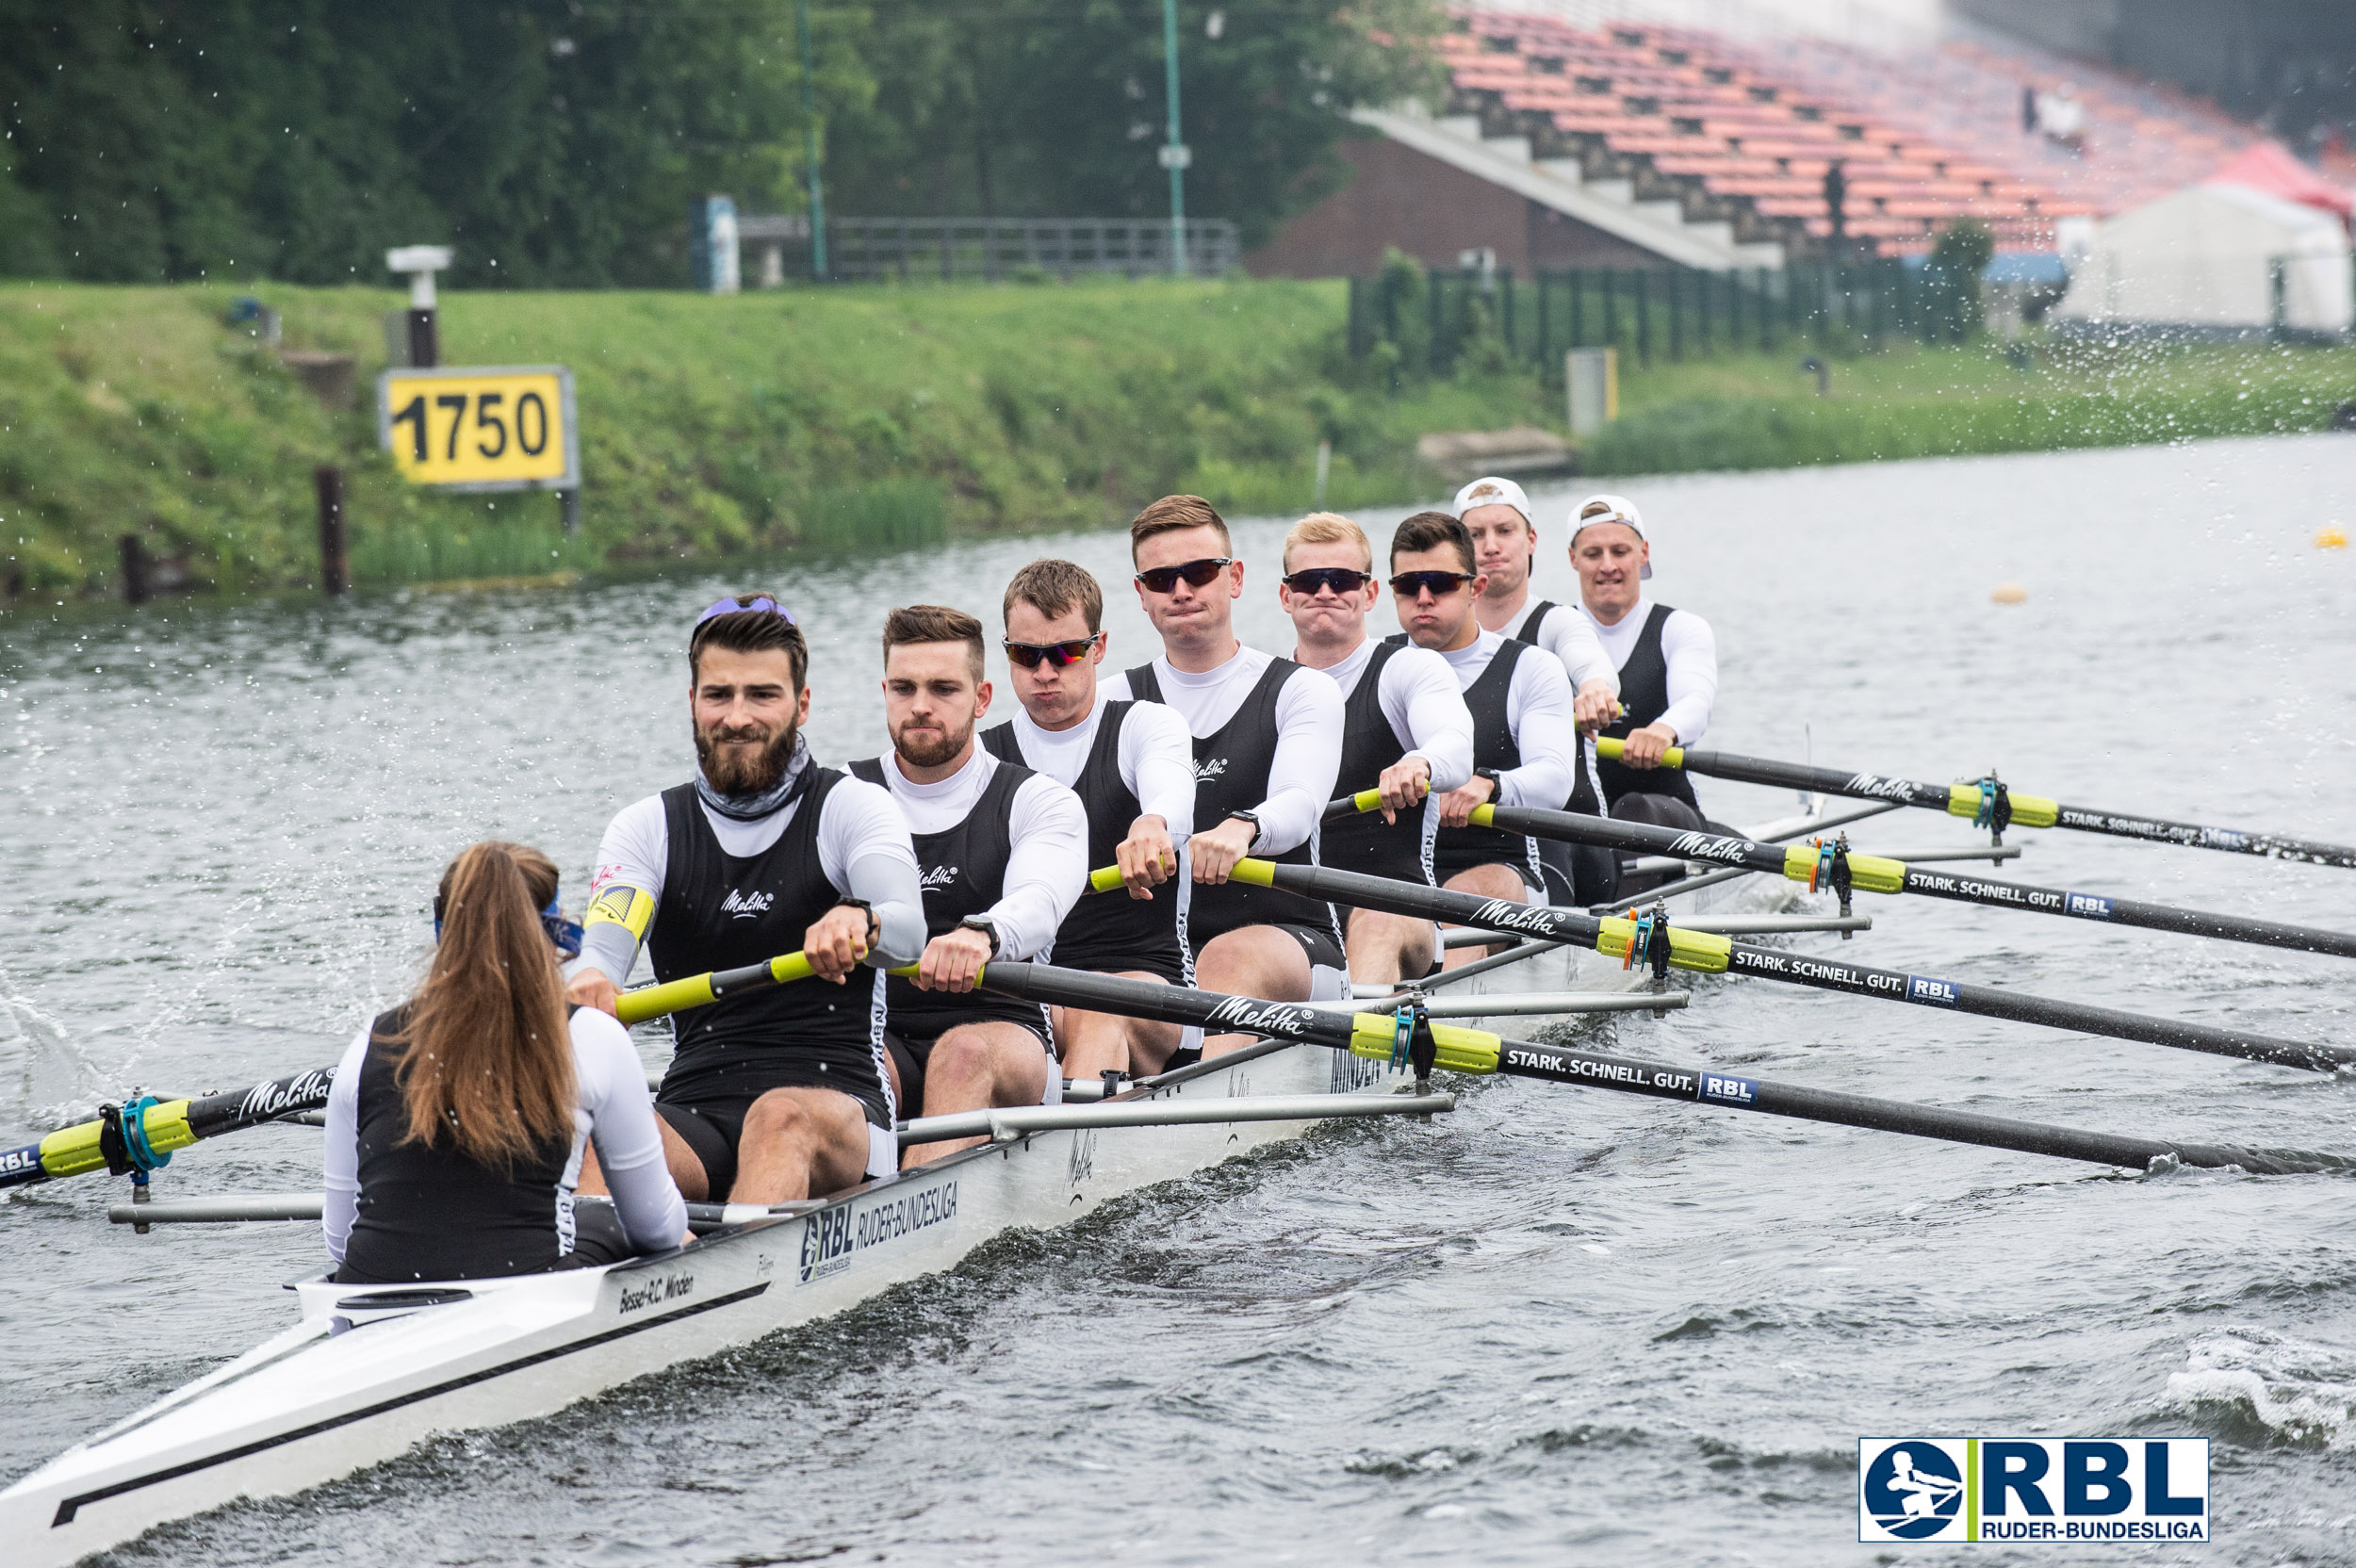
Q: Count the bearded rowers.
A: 2